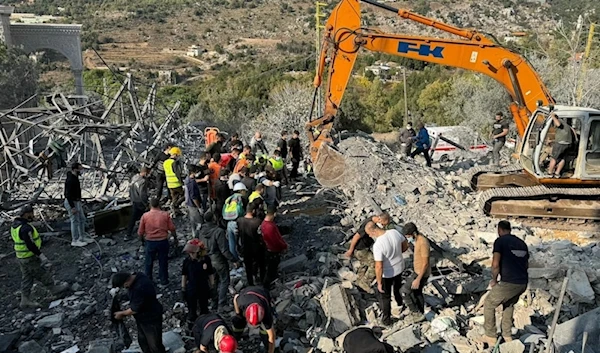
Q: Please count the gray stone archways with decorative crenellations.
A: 1